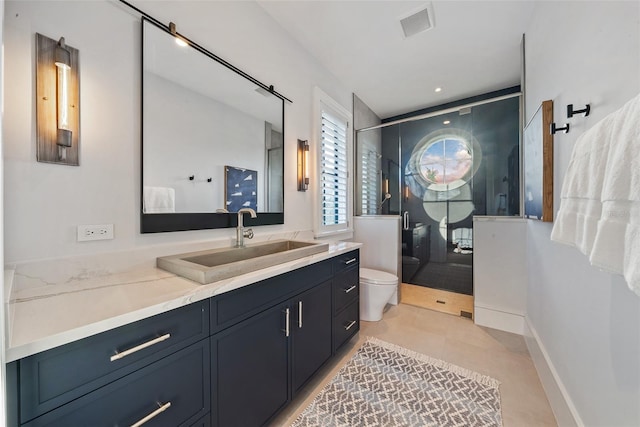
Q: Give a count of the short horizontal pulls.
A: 3